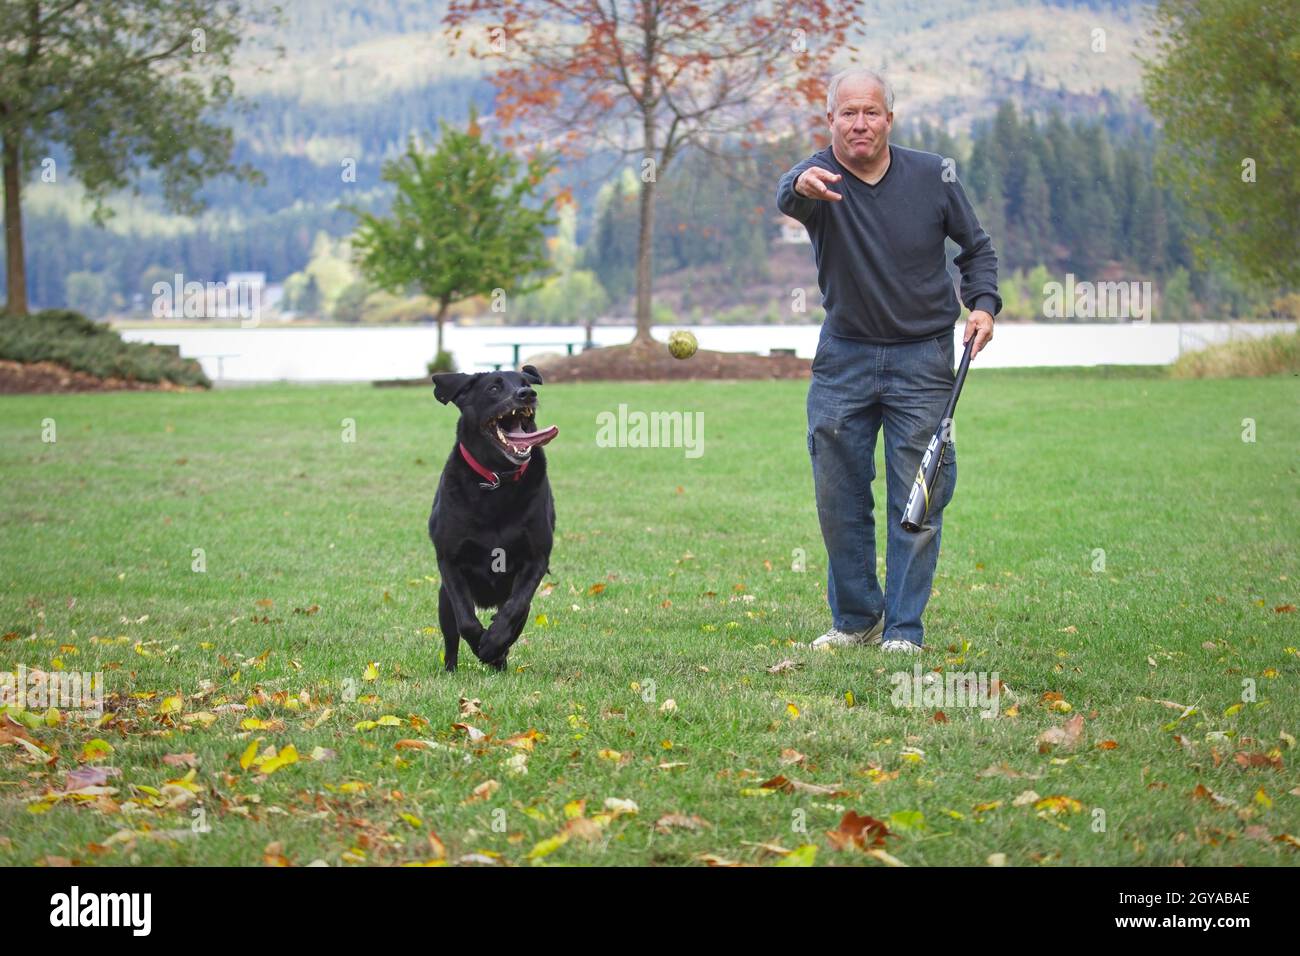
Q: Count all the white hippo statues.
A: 0